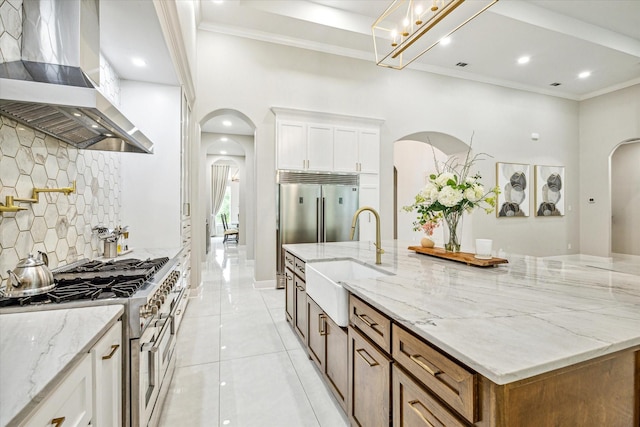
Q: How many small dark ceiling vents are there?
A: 2